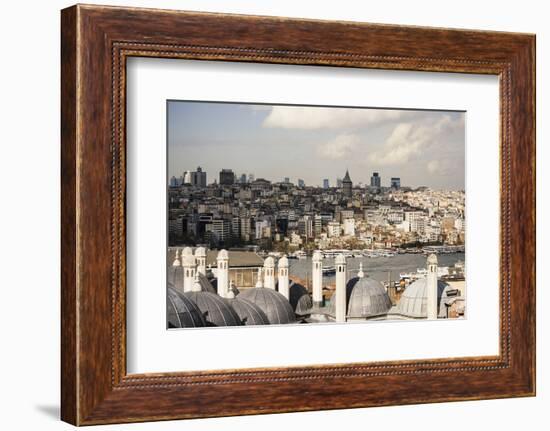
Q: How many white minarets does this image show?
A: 9